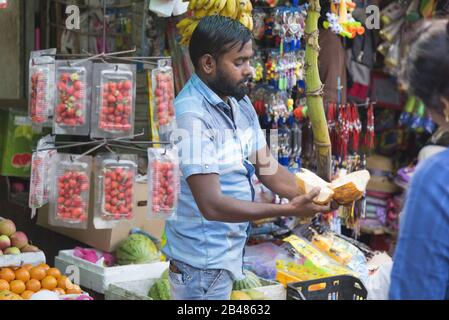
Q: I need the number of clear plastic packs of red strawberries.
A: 8